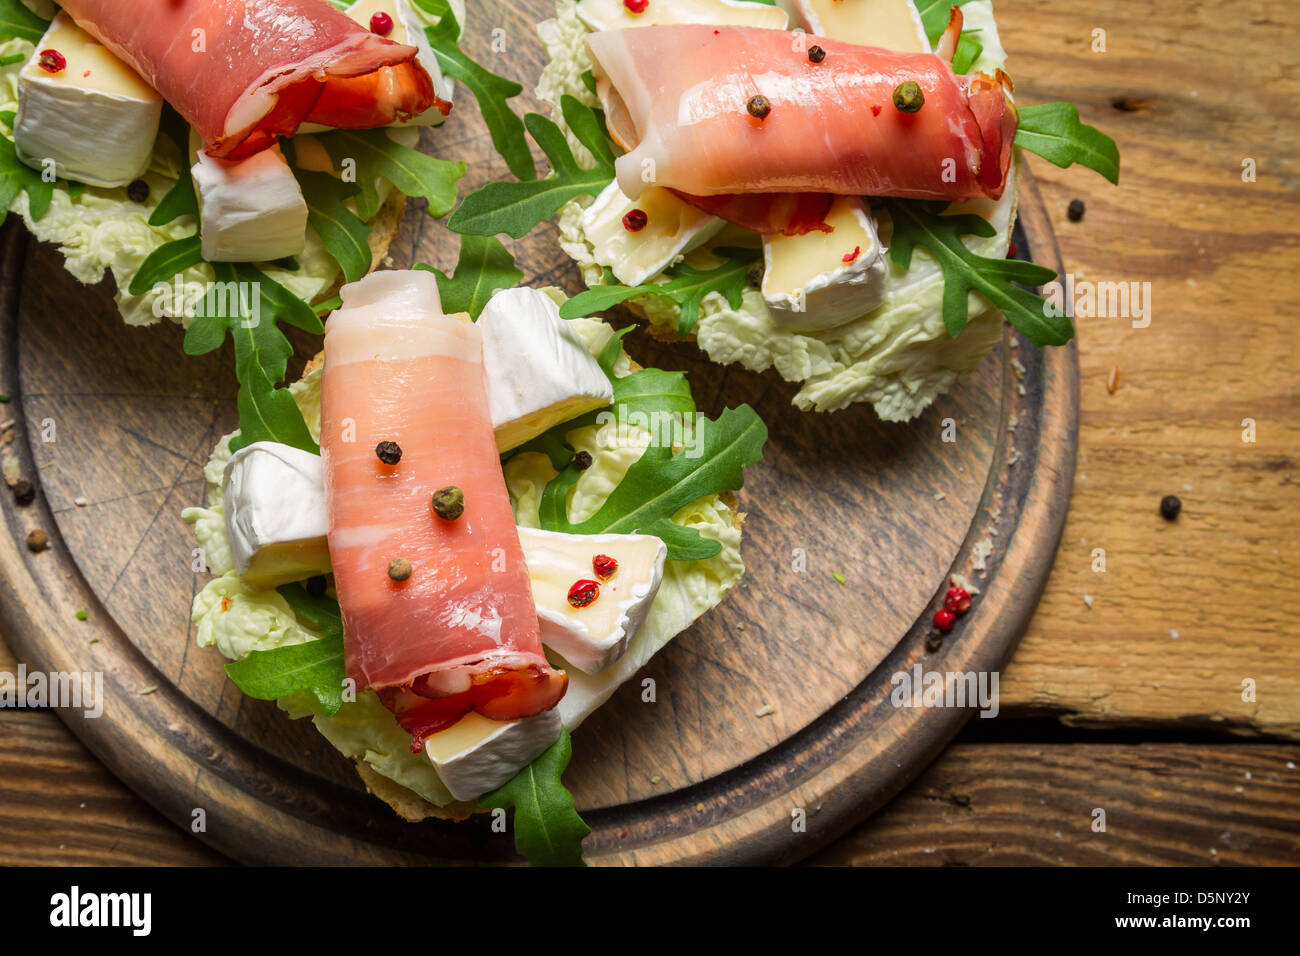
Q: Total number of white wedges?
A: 11